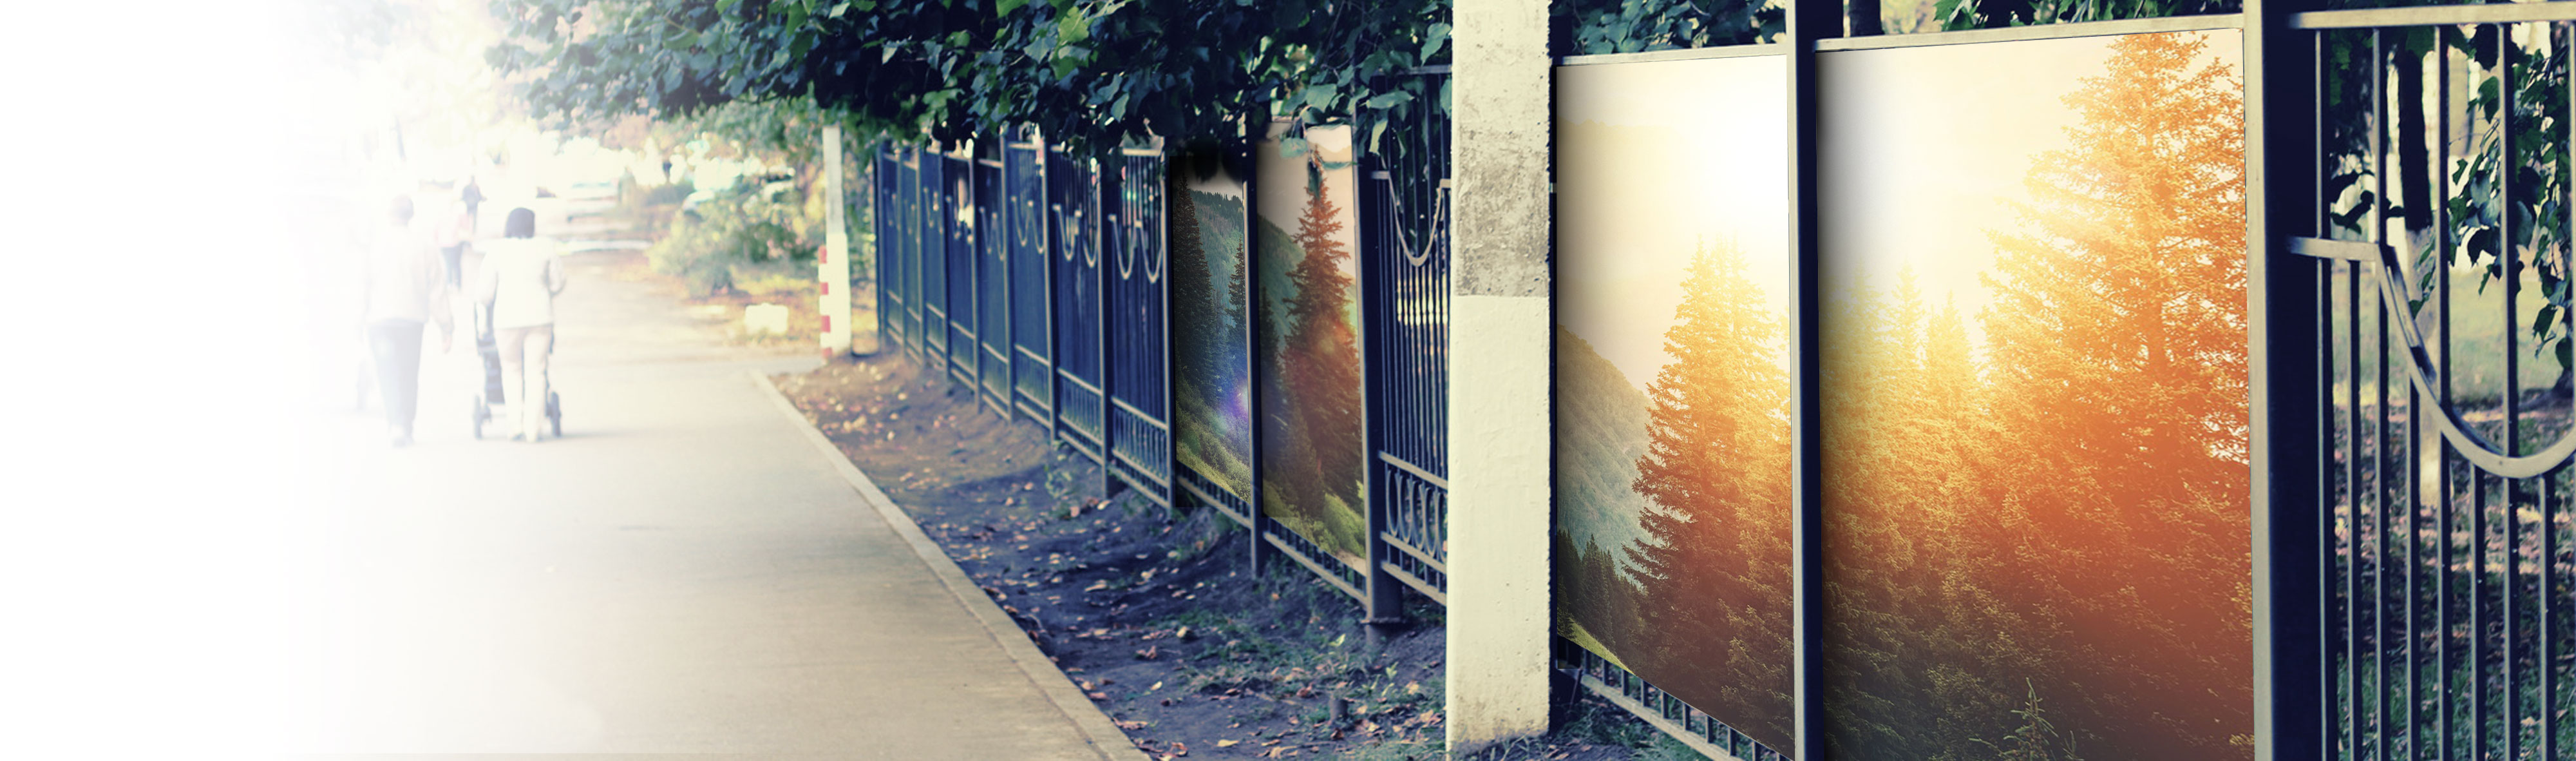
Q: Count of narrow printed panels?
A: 2